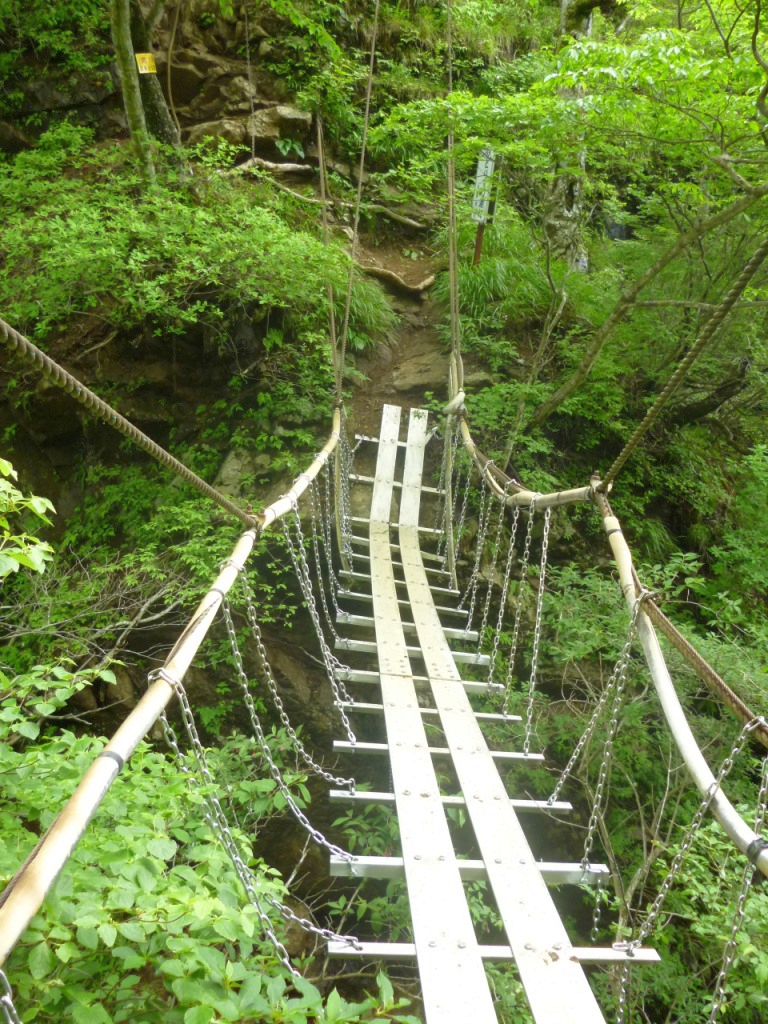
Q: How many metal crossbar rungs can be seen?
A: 15